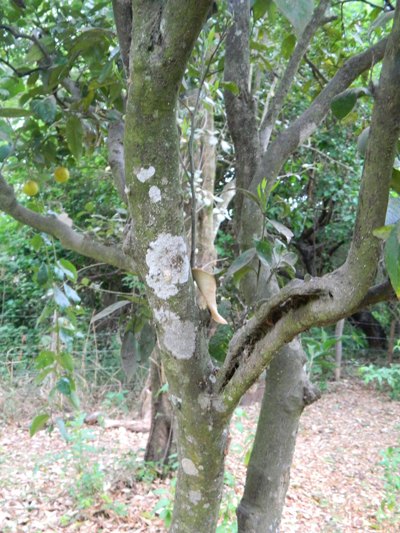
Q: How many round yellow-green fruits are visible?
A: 2